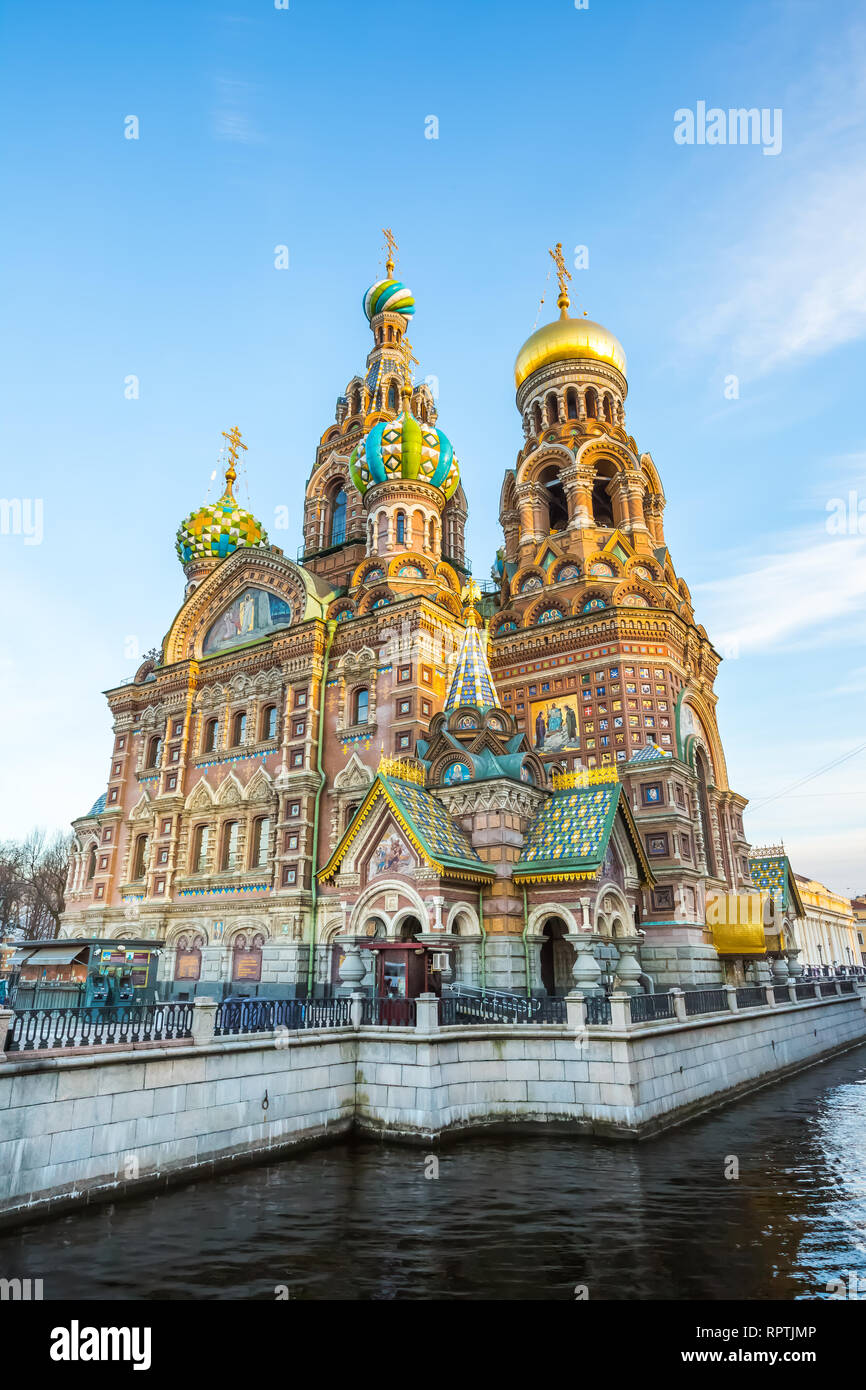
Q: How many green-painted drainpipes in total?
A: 3